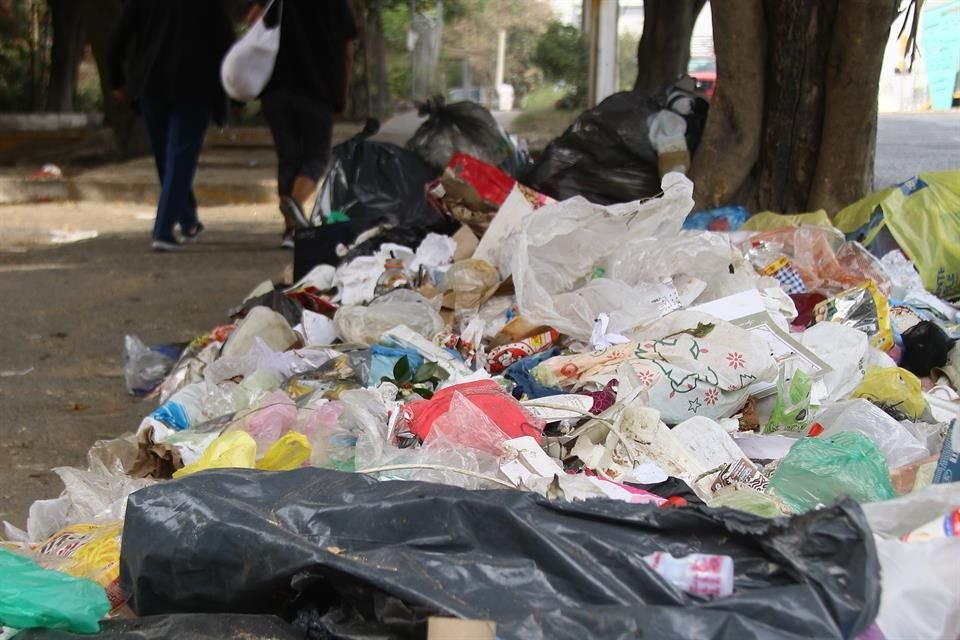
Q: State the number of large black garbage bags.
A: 4